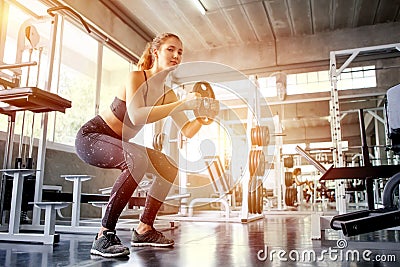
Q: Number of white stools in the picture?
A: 4